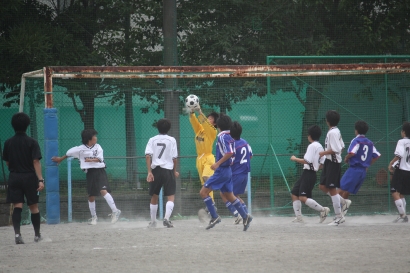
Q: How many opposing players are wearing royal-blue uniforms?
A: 3